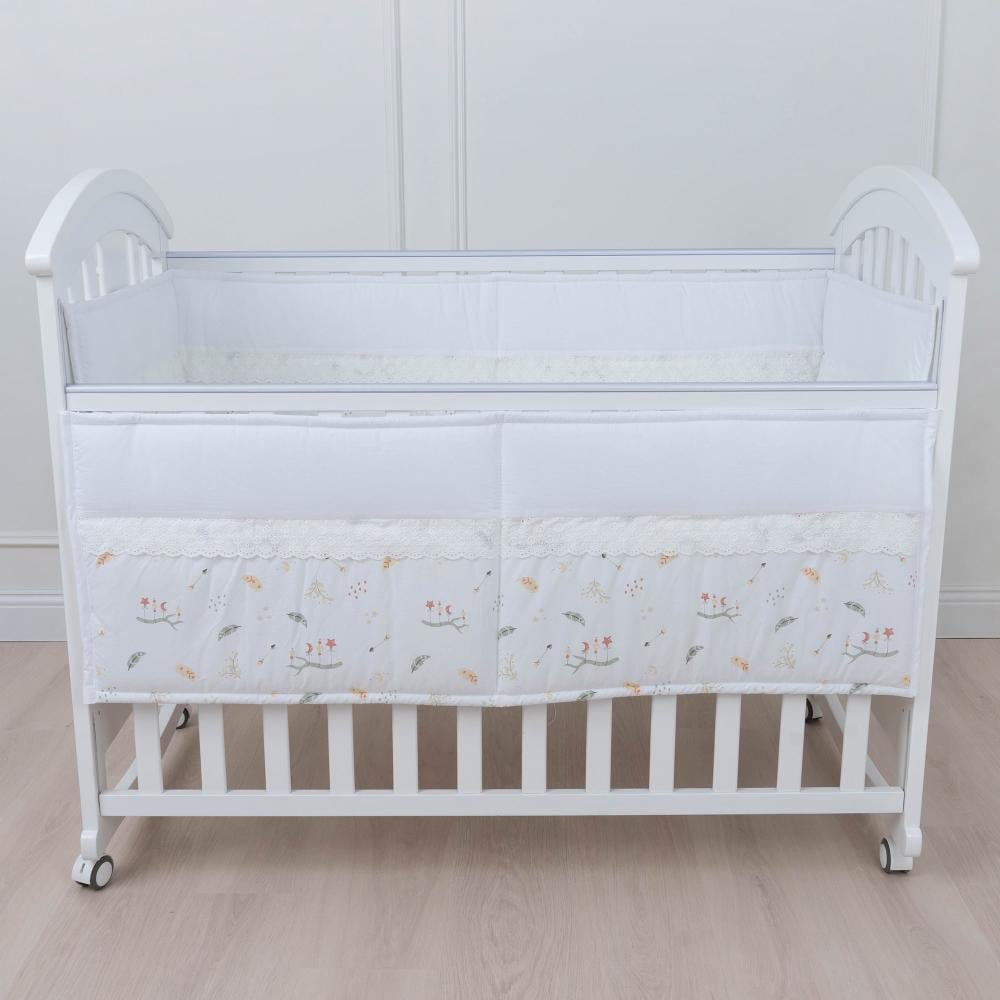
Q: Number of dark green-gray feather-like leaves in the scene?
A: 12